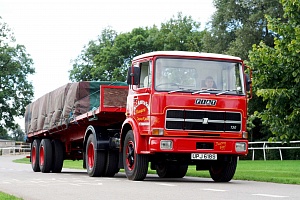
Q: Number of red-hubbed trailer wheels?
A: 2